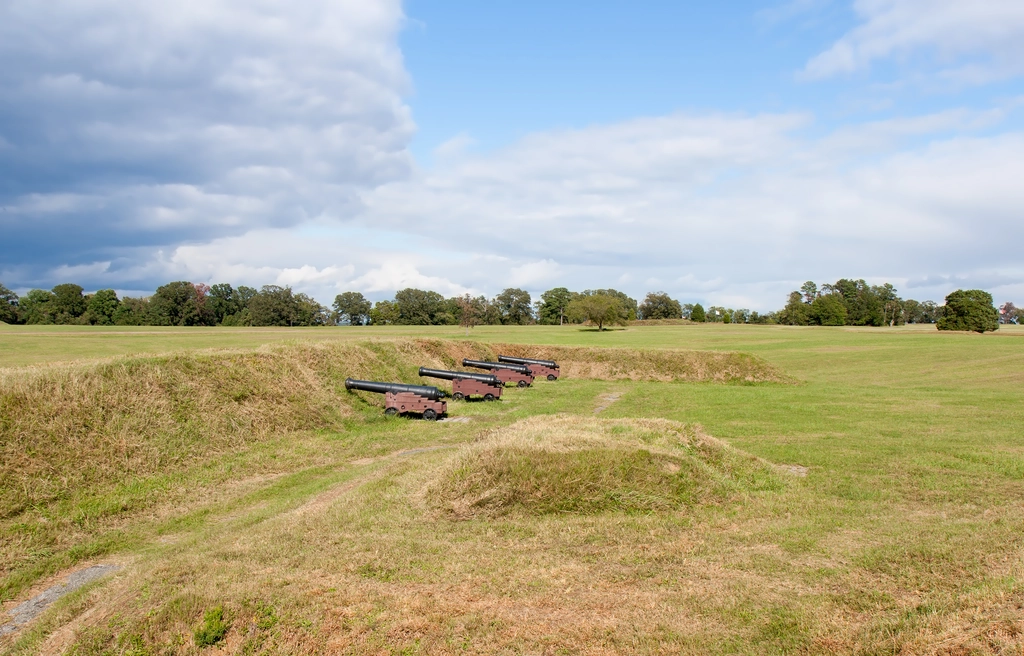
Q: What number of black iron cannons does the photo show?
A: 4